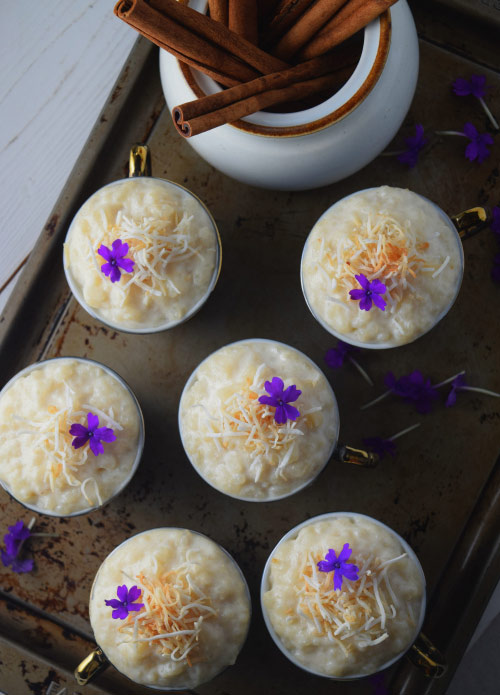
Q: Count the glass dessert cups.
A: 6